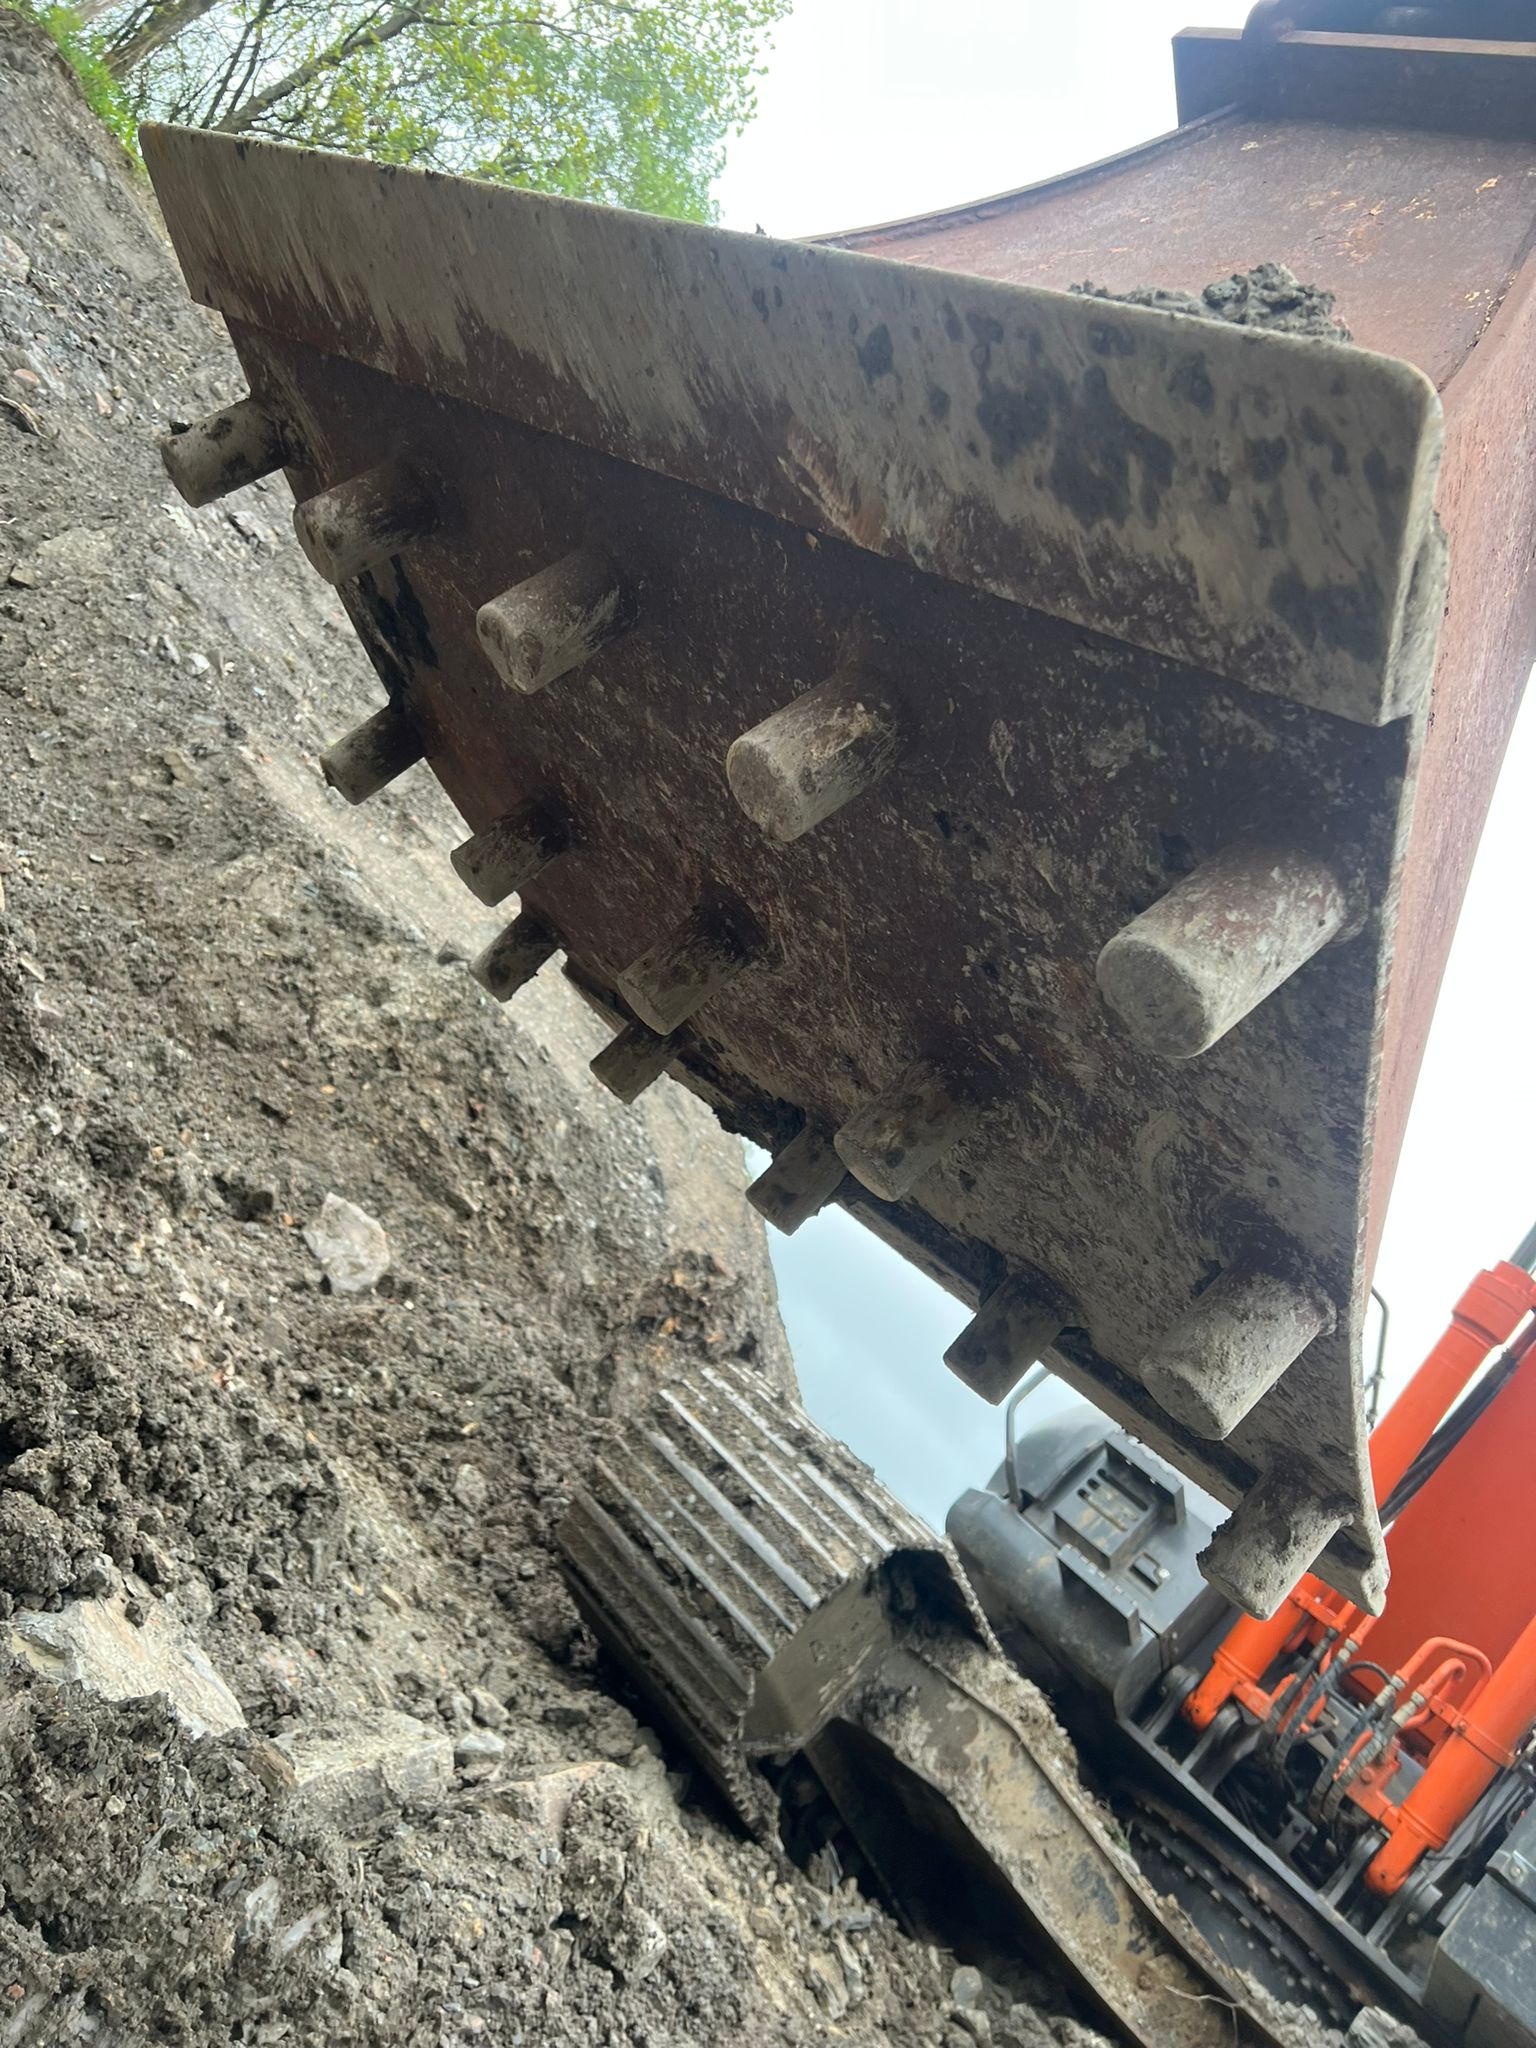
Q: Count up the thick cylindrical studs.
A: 15